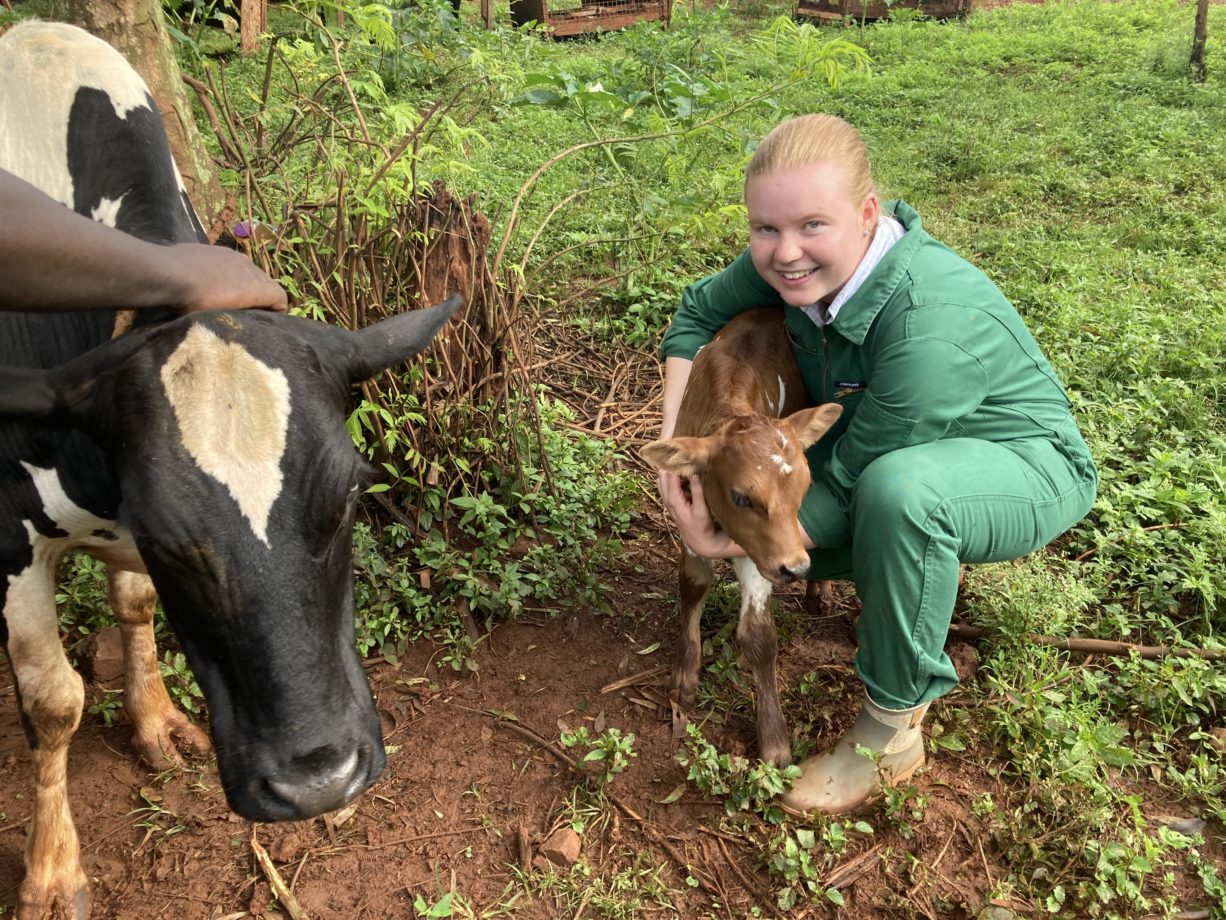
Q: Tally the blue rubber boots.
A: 0